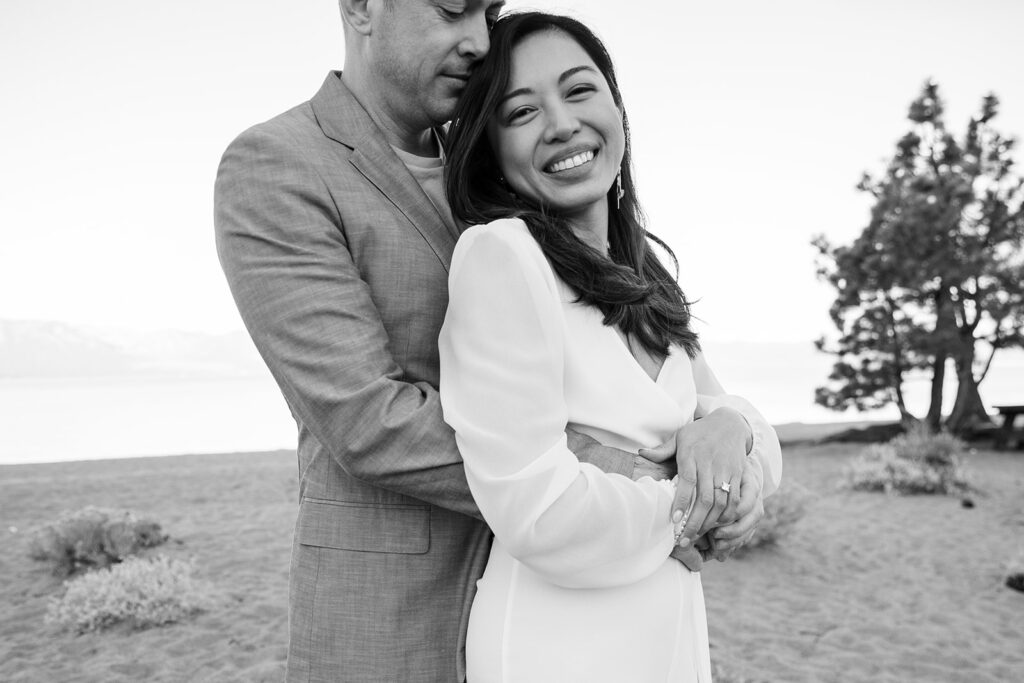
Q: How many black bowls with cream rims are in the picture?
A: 0